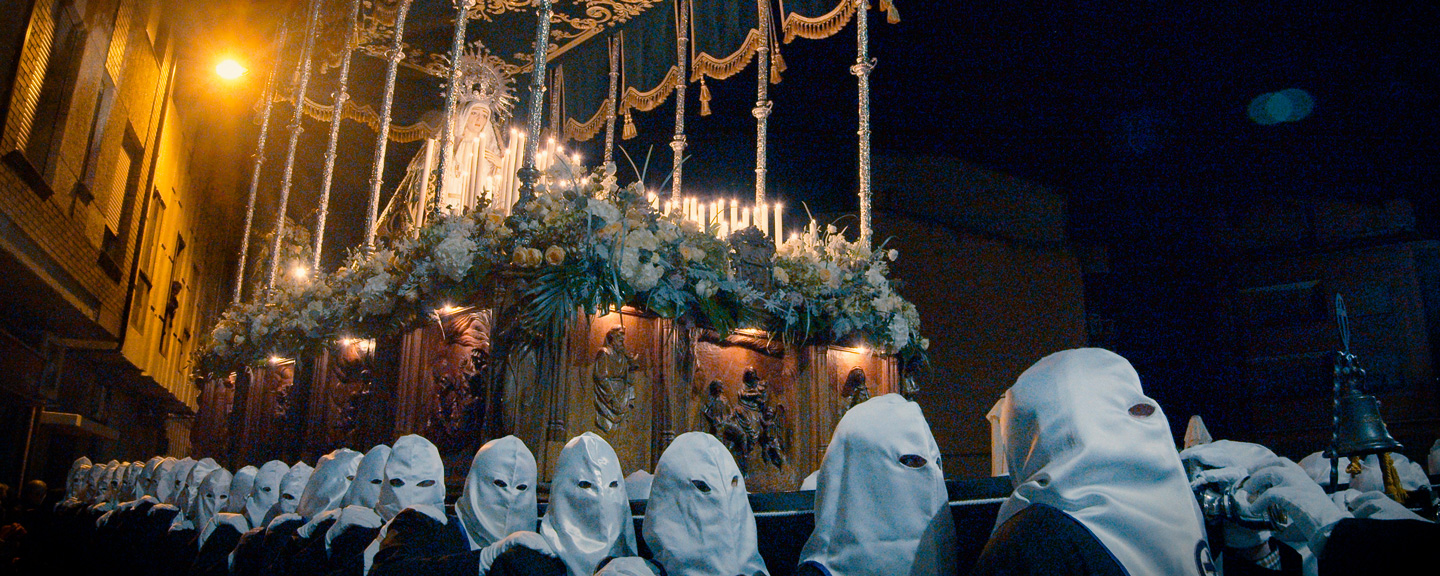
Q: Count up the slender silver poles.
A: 11